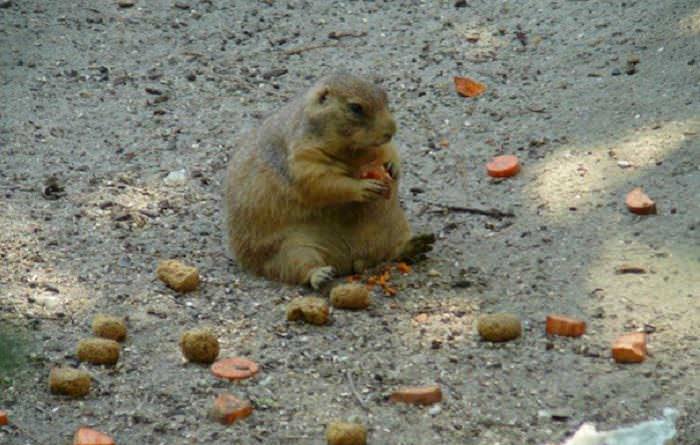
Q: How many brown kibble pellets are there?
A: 9